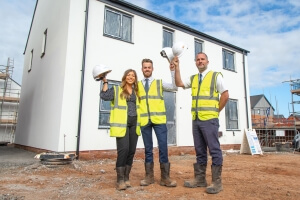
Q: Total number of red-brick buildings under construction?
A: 1